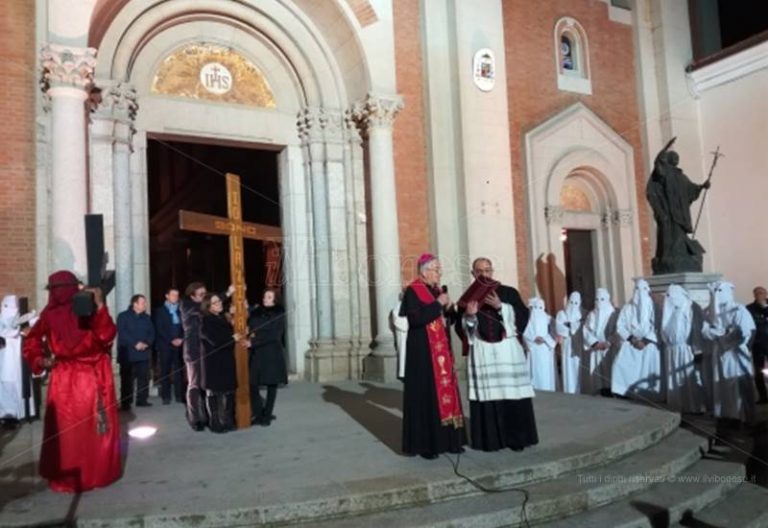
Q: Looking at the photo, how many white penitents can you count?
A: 7